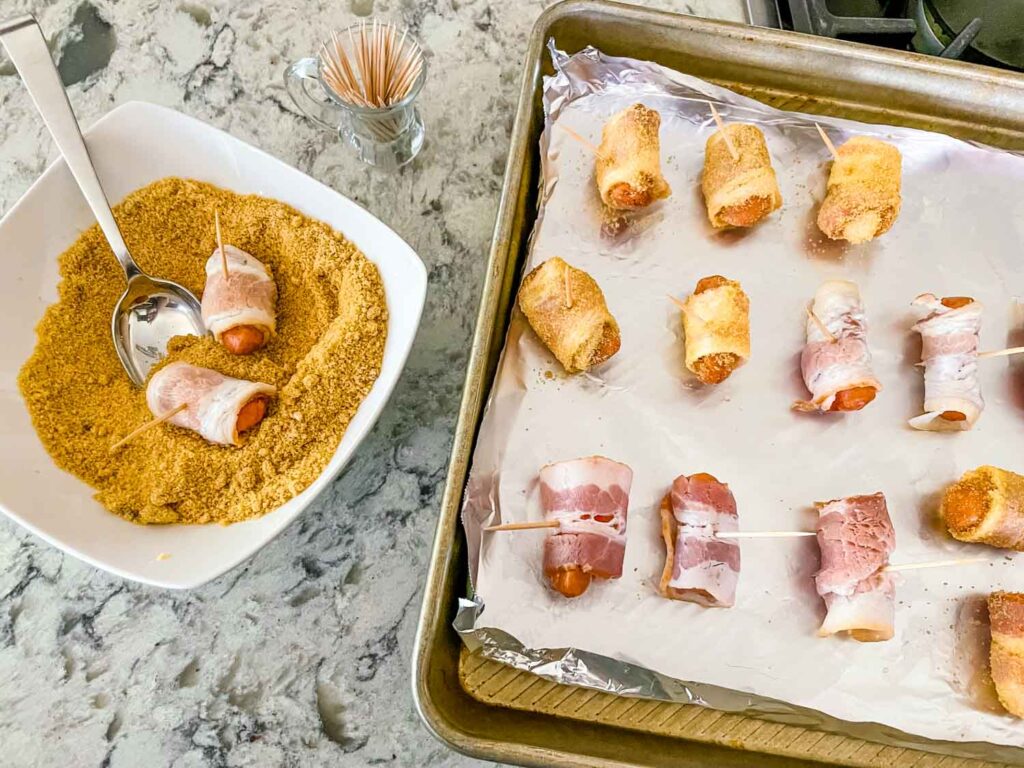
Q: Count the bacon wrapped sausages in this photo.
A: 14